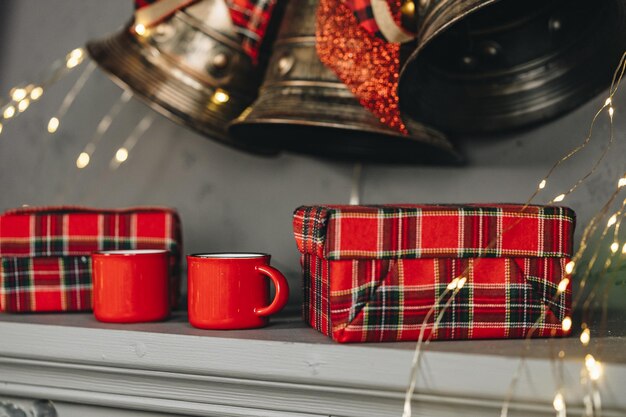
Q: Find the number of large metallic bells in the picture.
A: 3